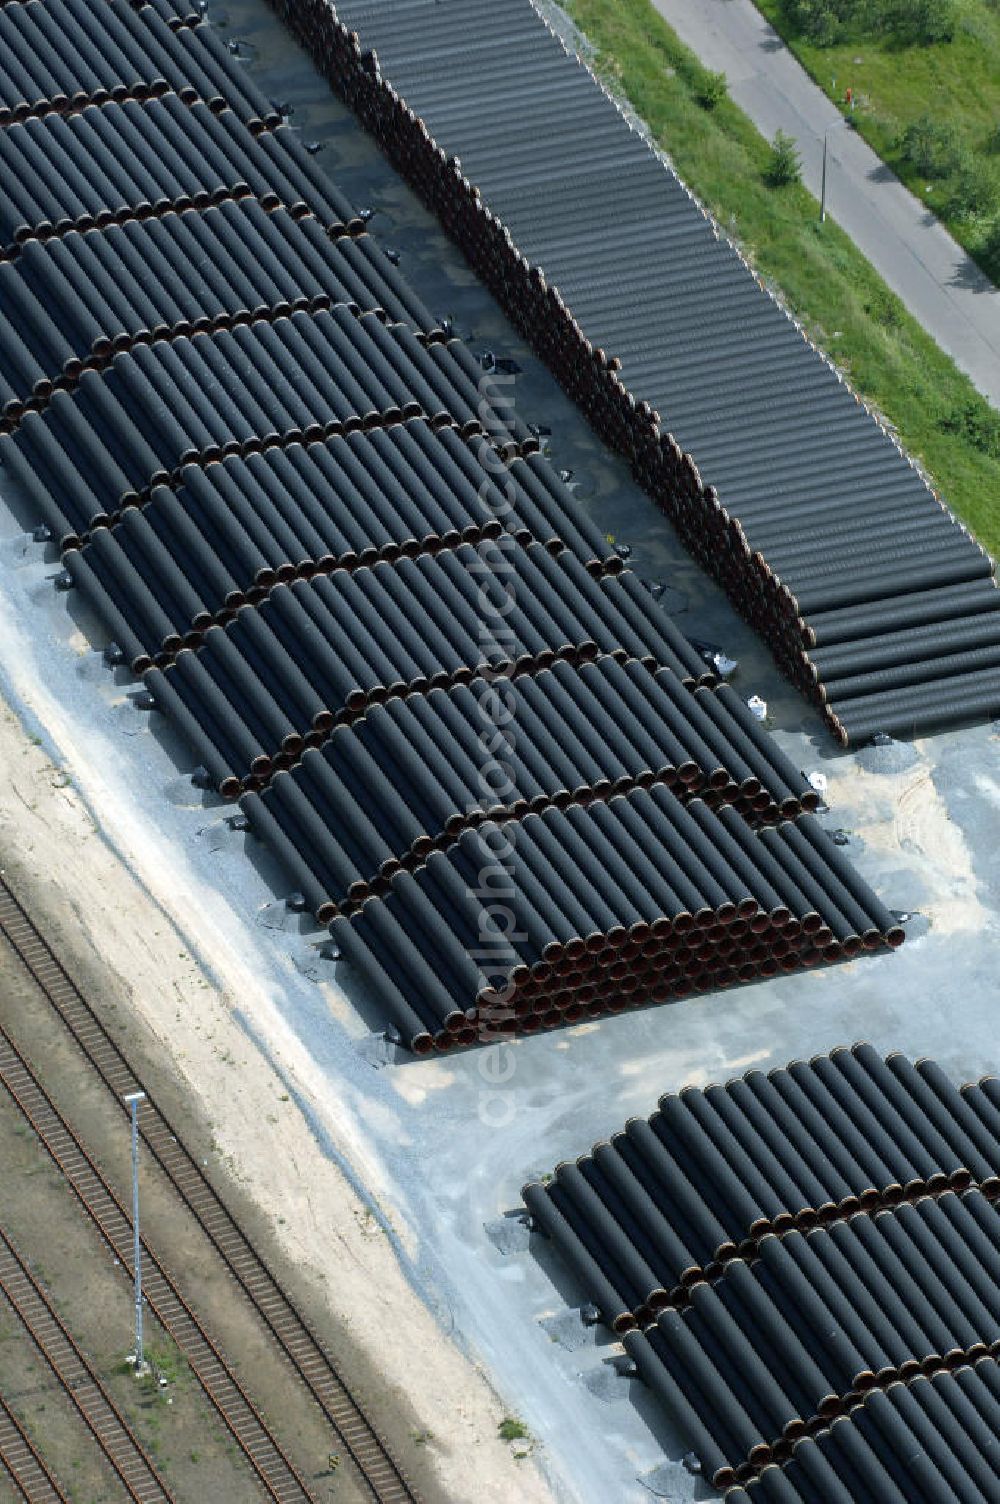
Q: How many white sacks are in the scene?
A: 3